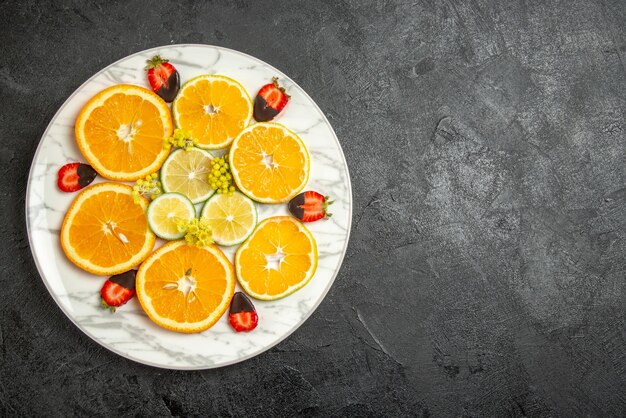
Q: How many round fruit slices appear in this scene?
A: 9